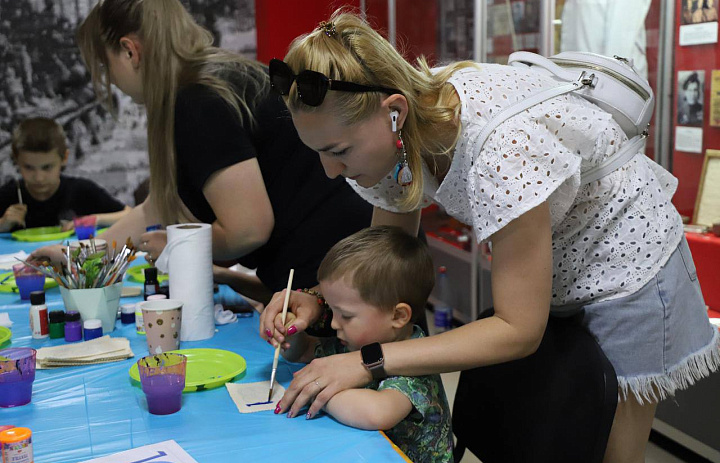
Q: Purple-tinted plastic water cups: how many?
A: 4